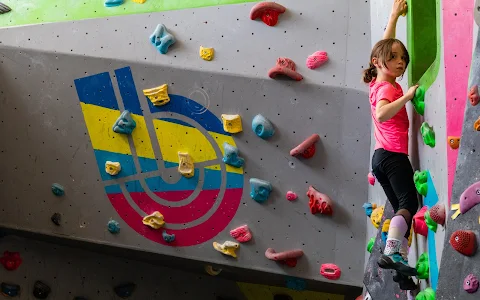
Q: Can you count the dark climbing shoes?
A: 2